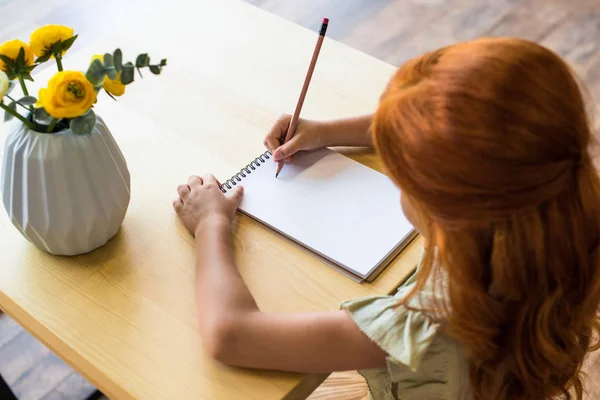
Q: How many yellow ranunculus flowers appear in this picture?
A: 4